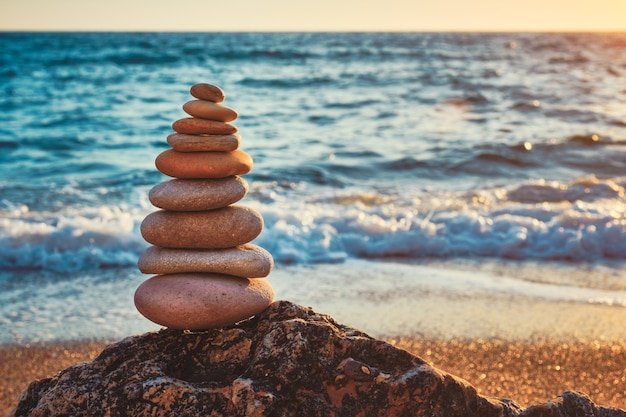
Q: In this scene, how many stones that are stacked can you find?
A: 9